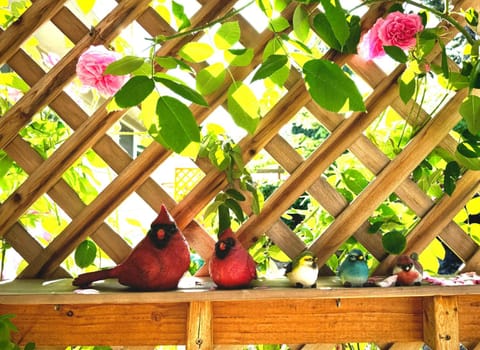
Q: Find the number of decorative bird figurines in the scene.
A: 5